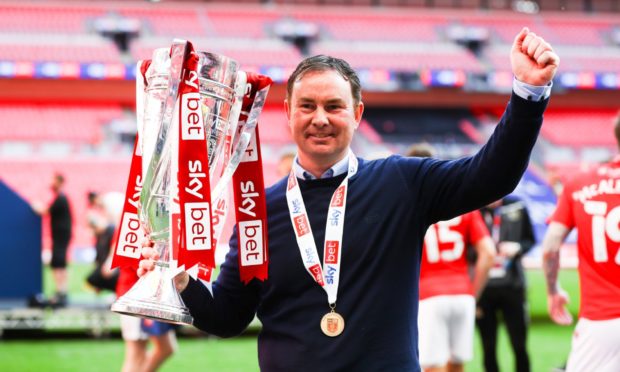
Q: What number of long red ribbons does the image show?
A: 3